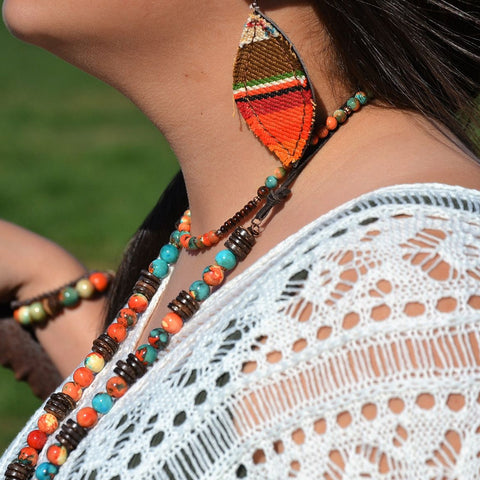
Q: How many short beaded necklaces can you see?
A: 1